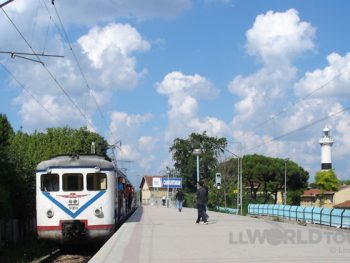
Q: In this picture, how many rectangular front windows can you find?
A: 3